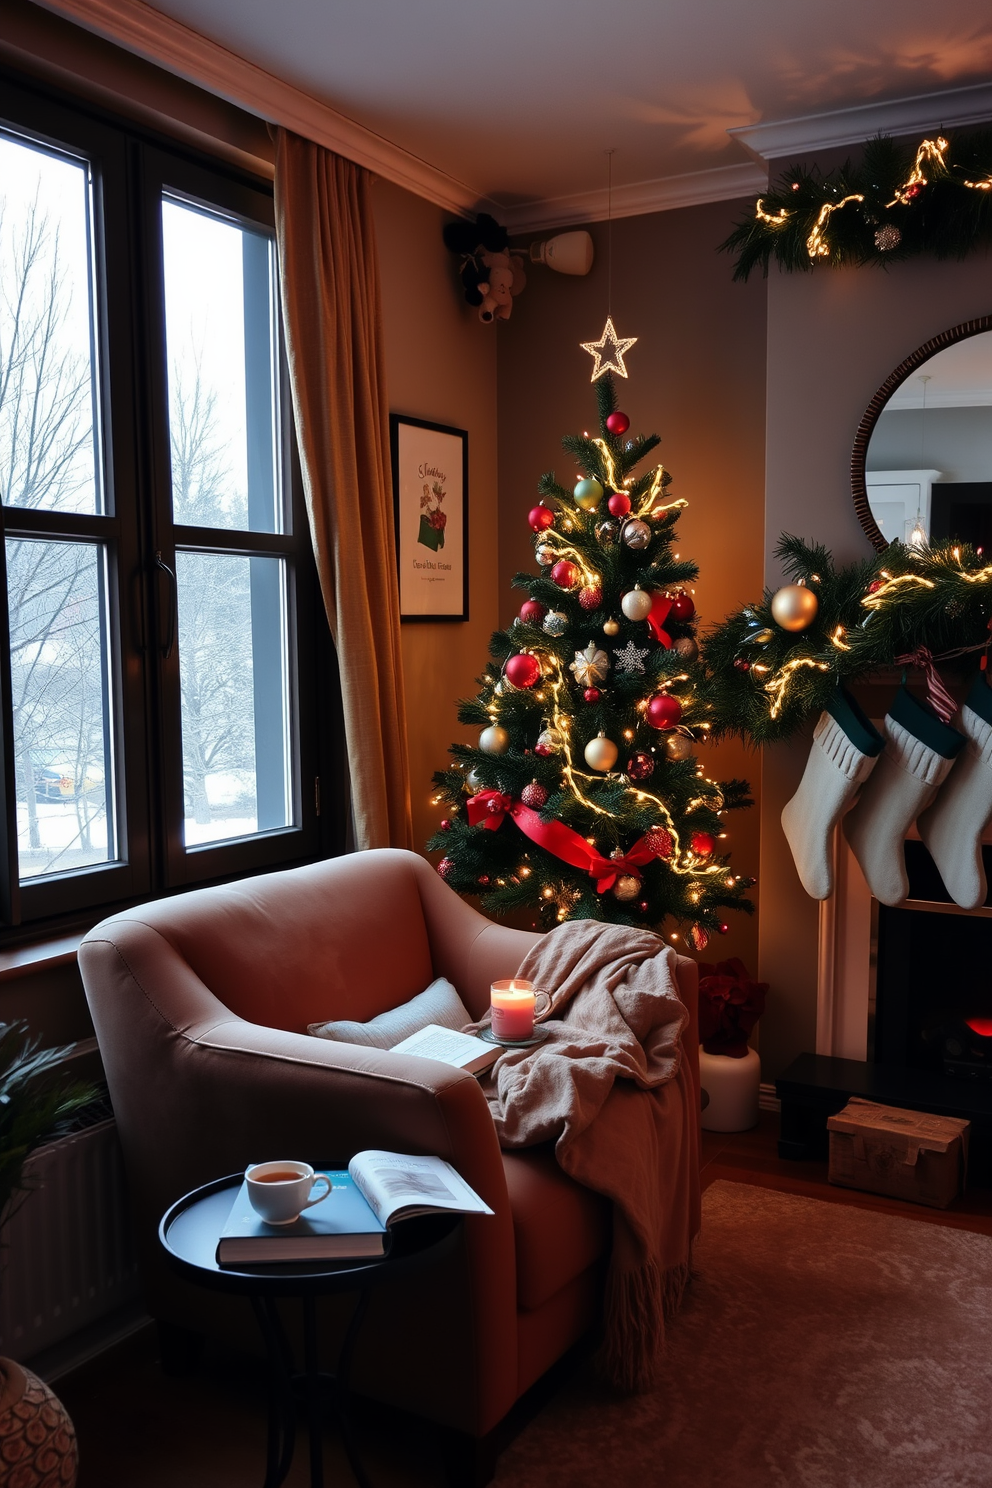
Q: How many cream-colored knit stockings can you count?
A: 3